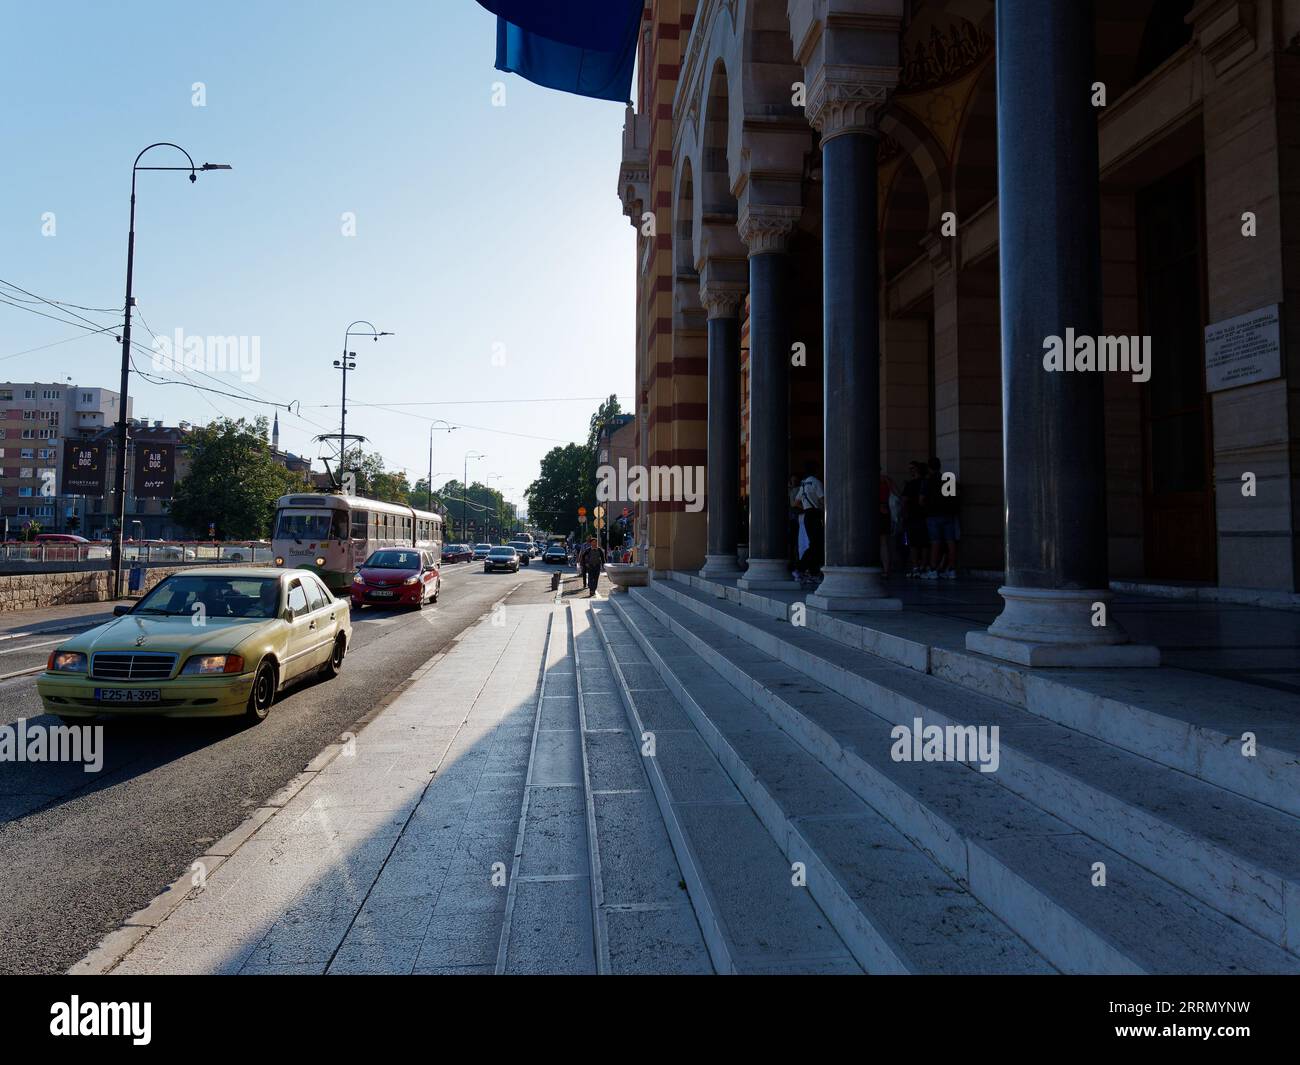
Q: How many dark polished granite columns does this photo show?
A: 4